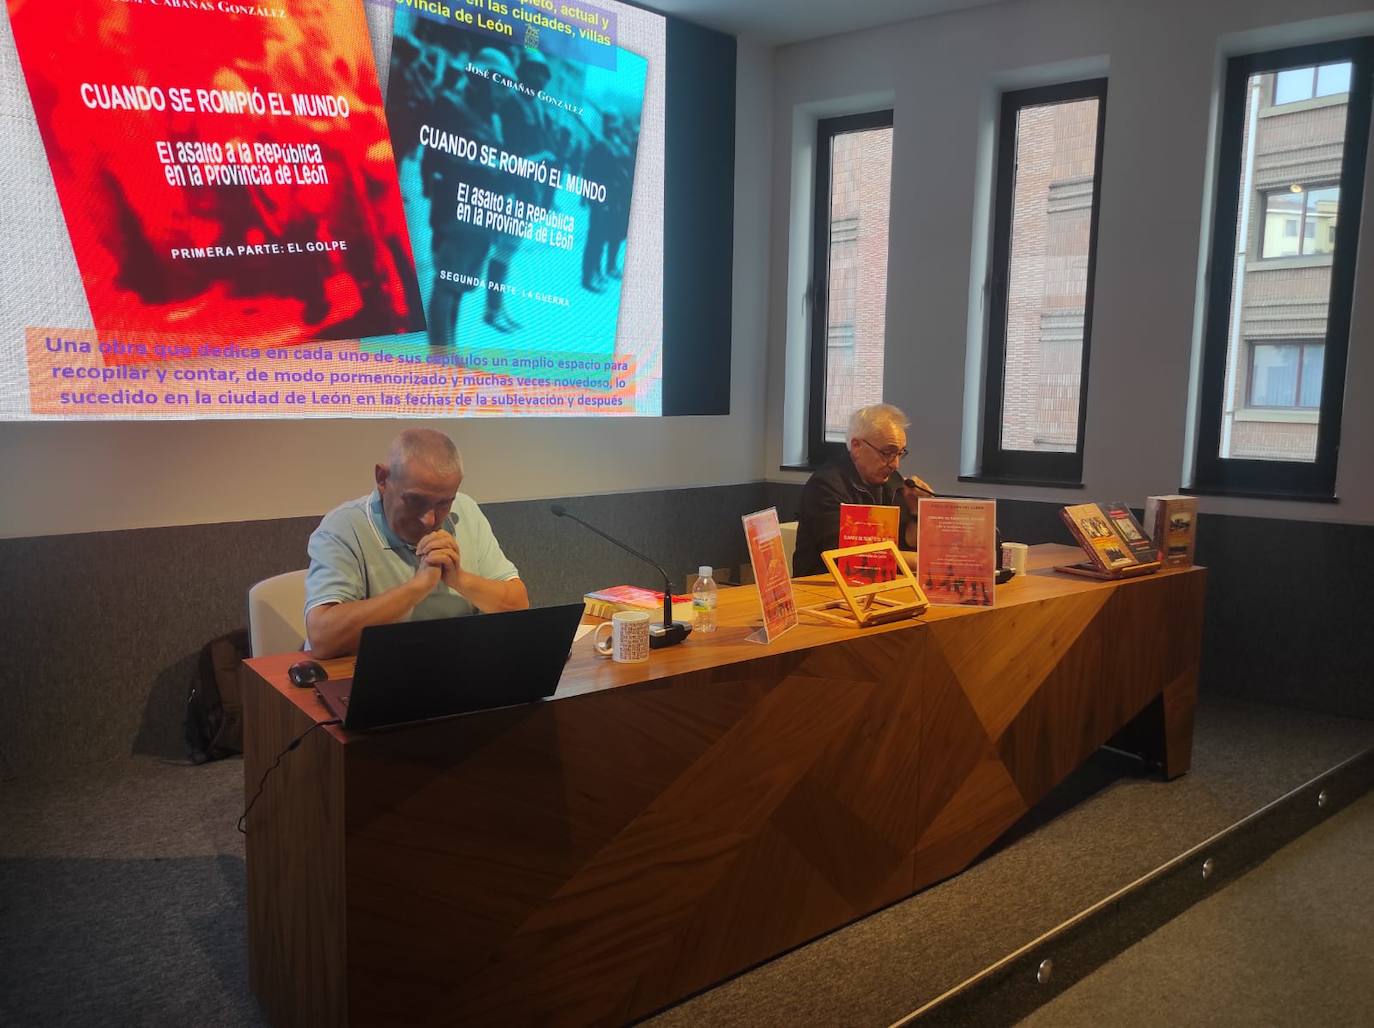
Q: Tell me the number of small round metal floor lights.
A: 3